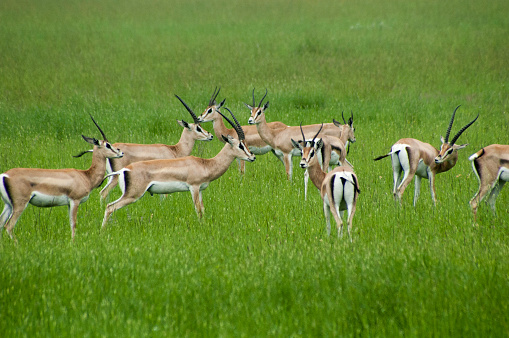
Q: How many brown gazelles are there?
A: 9